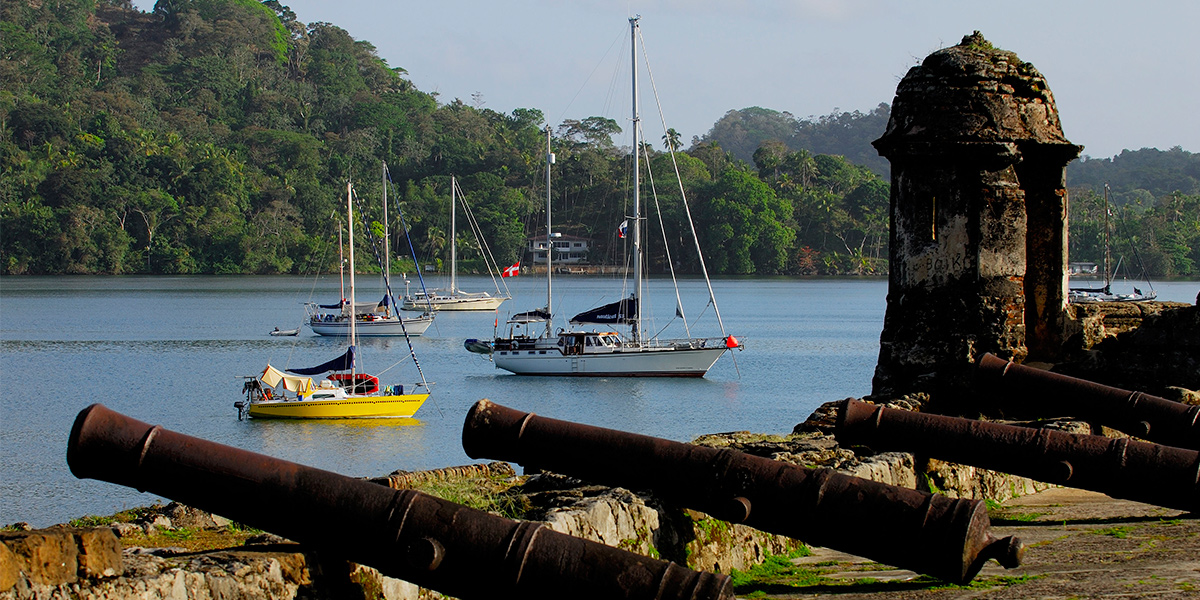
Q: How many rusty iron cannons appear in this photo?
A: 4